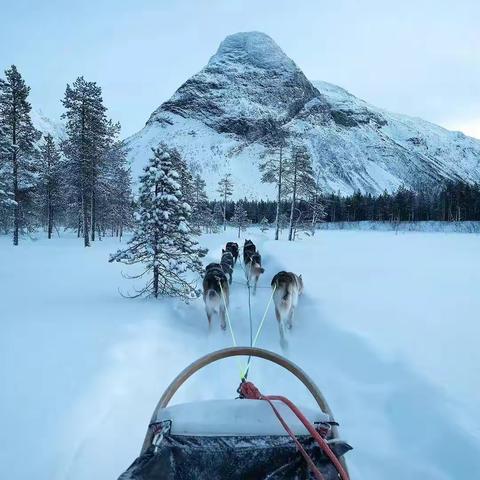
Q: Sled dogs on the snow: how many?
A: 6